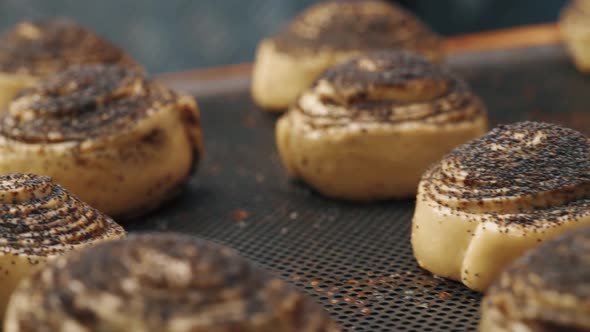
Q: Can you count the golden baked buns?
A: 9